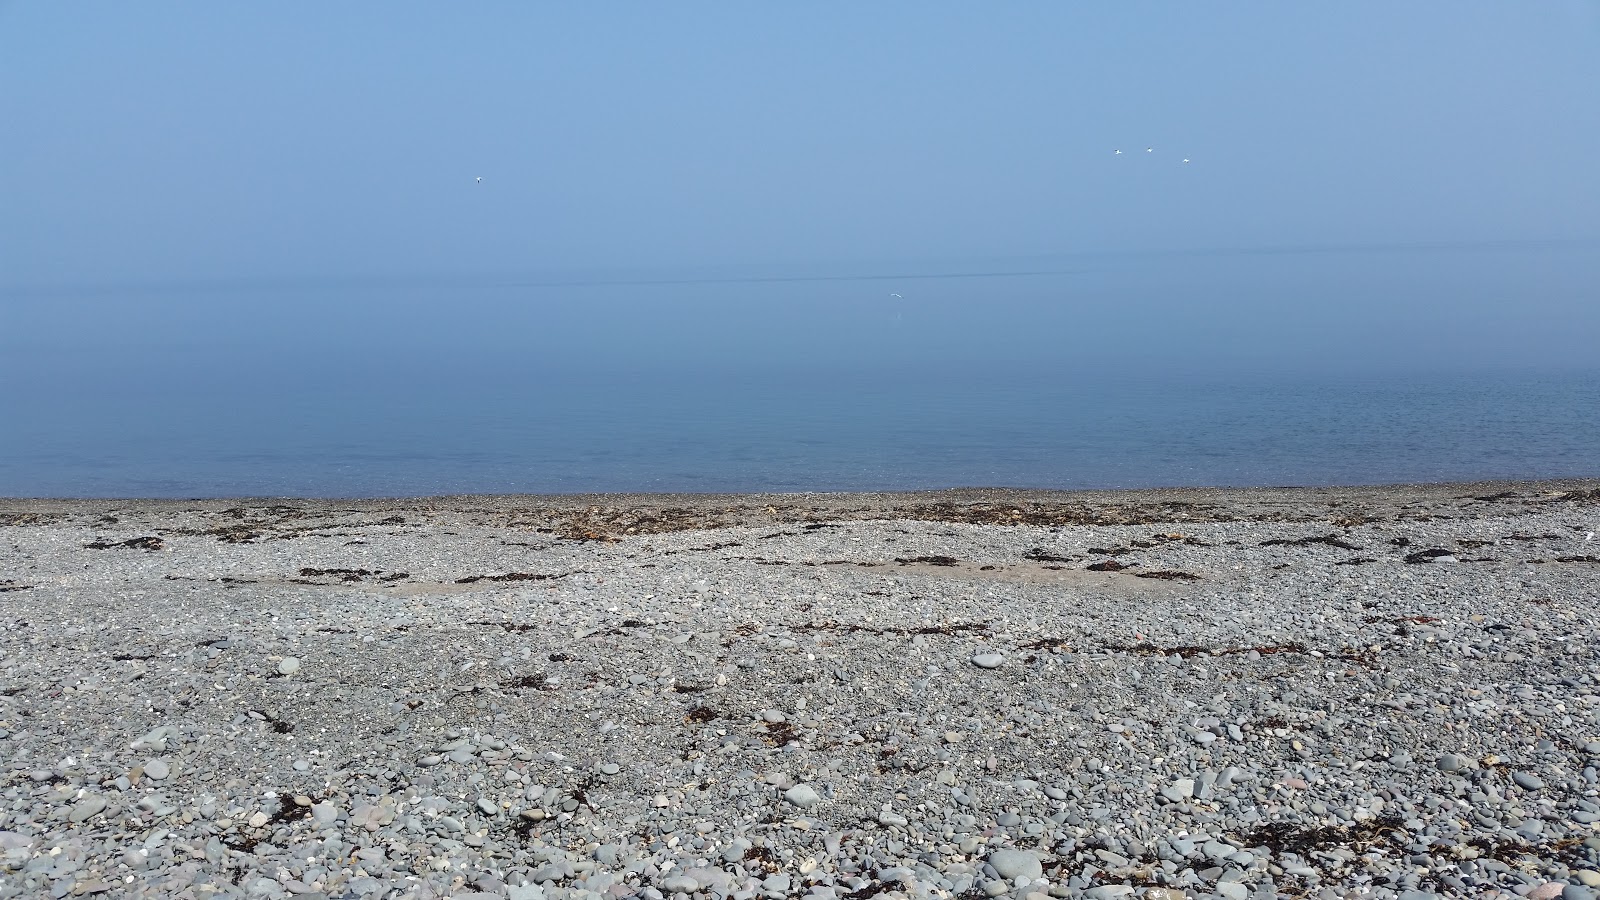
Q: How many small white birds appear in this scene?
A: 5